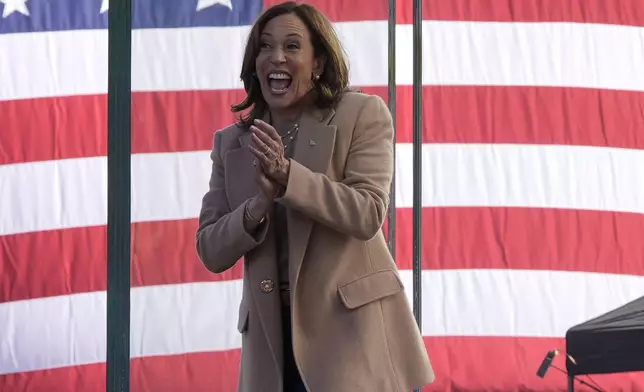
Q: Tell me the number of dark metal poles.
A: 3